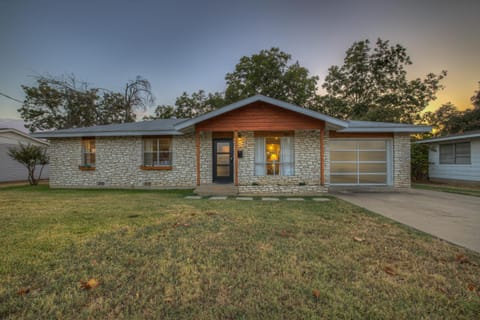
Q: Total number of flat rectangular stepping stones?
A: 6